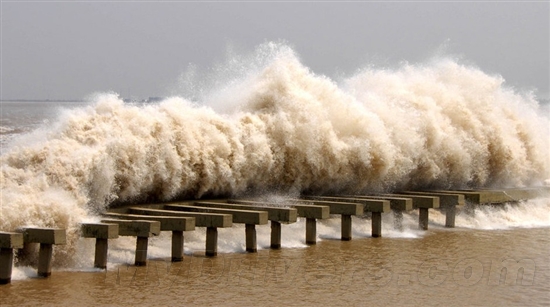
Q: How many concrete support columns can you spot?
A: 14